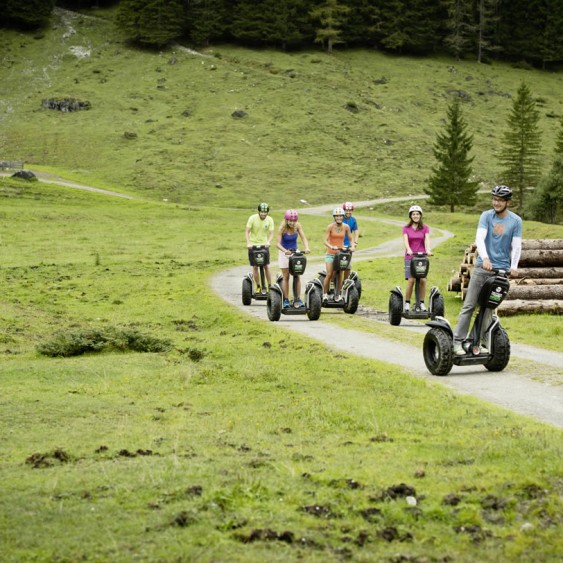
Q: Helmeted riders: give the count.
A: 6